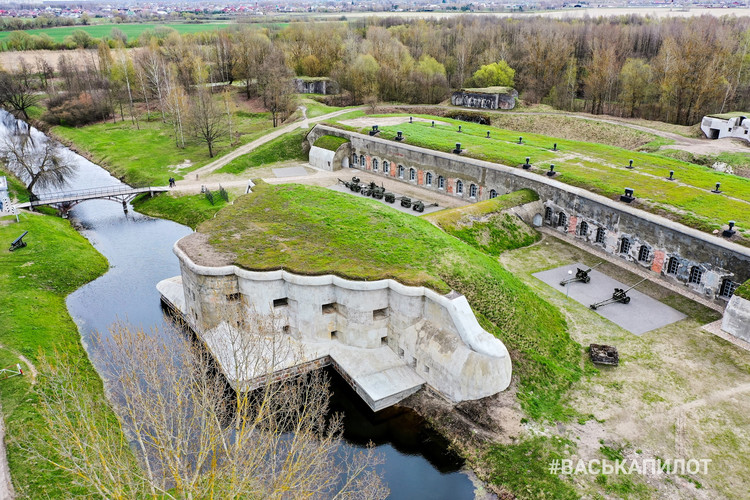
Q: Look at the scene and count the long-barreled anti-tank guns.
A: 2